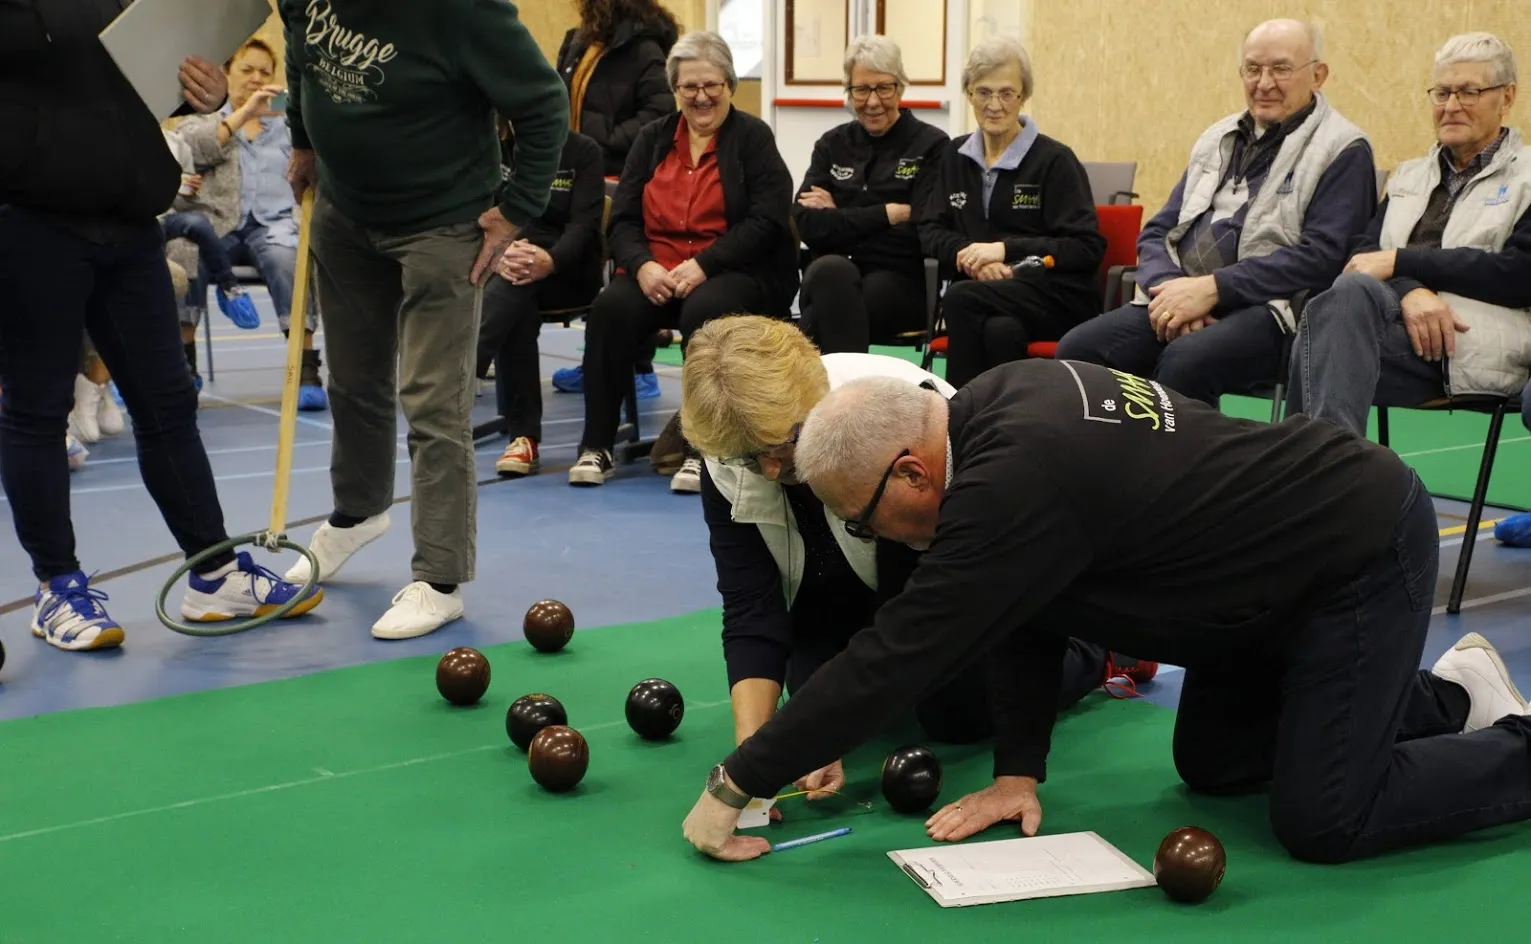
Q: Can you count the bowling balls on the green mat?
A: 7